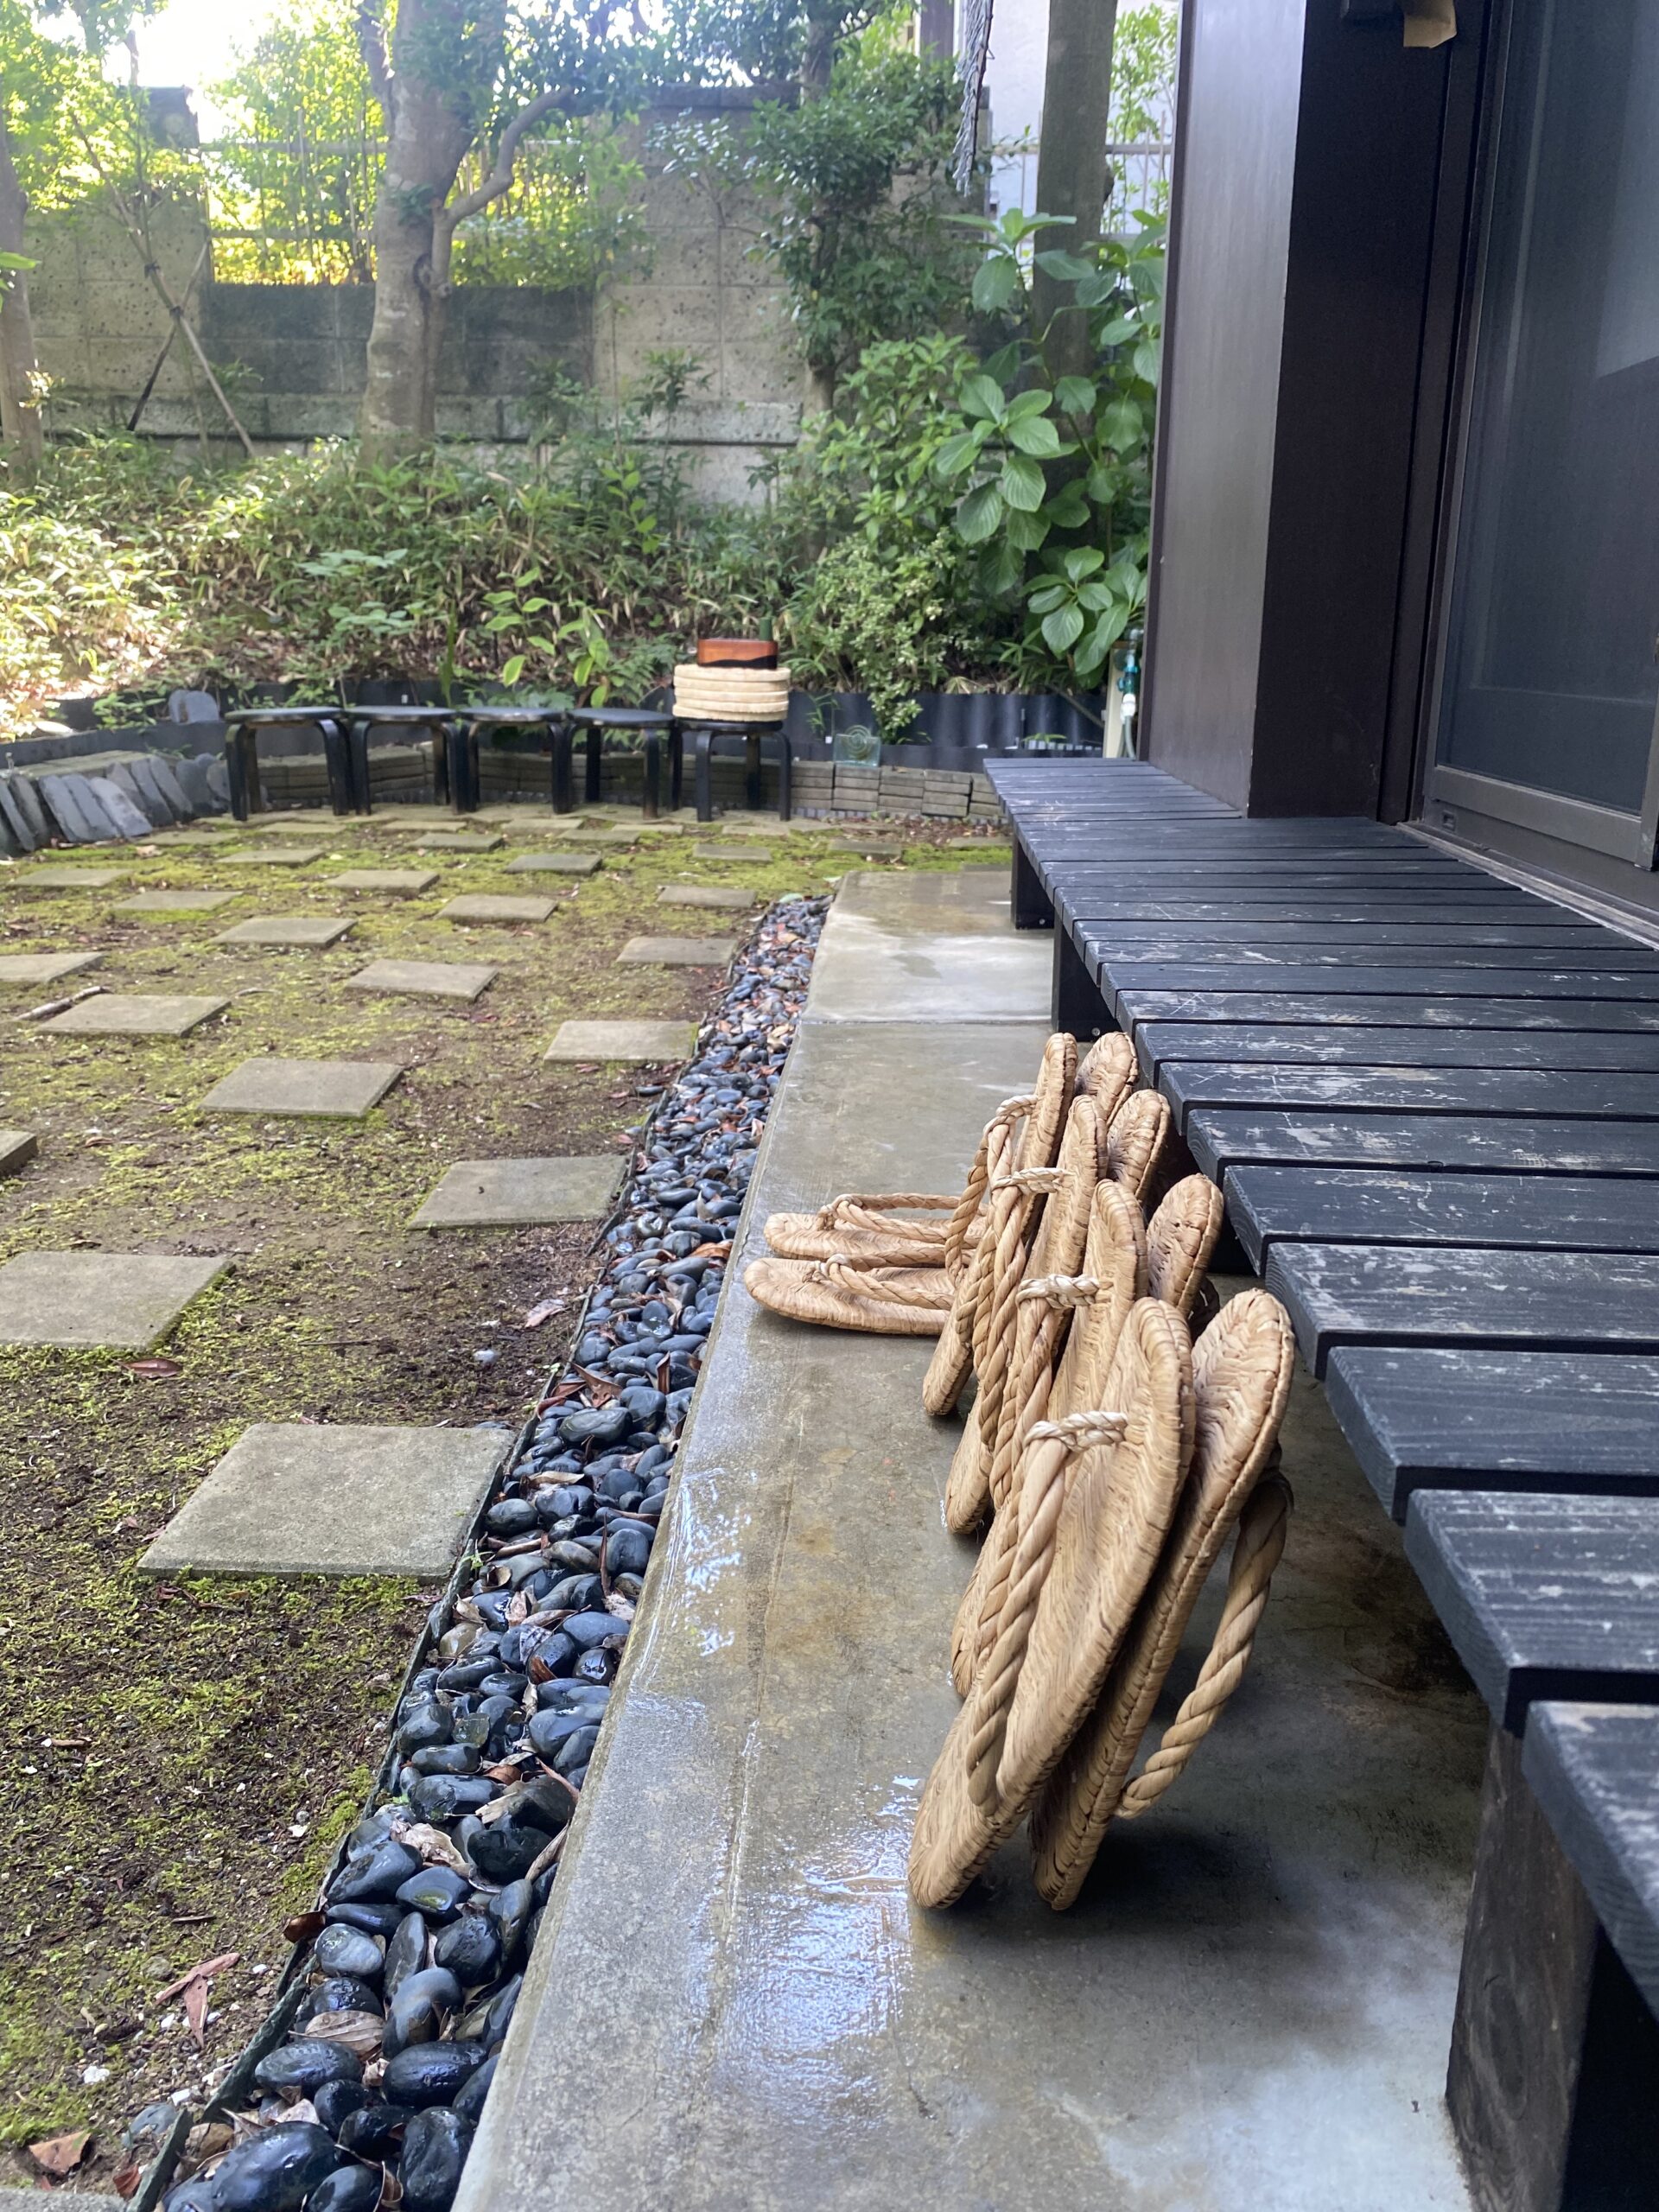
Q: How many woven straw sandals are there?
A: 10